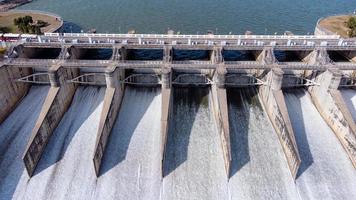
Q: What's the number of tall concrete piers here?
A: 6